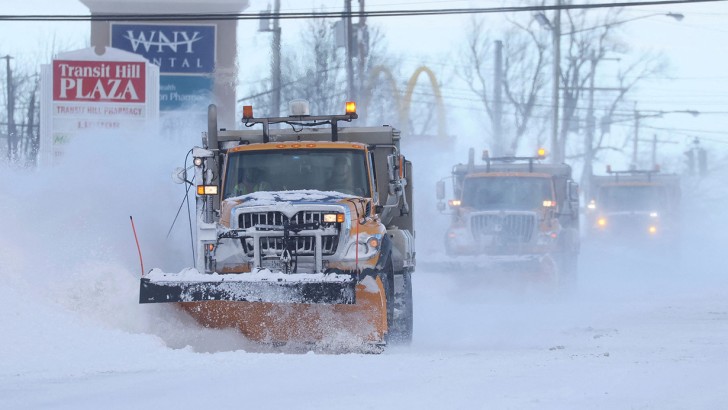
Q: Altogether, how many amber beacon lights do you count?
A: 6